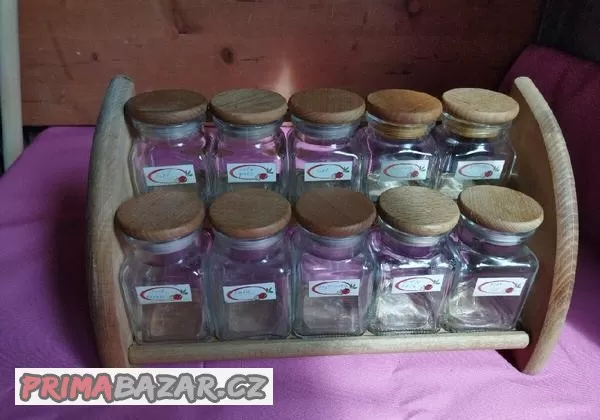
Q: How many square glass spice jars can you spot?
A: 10